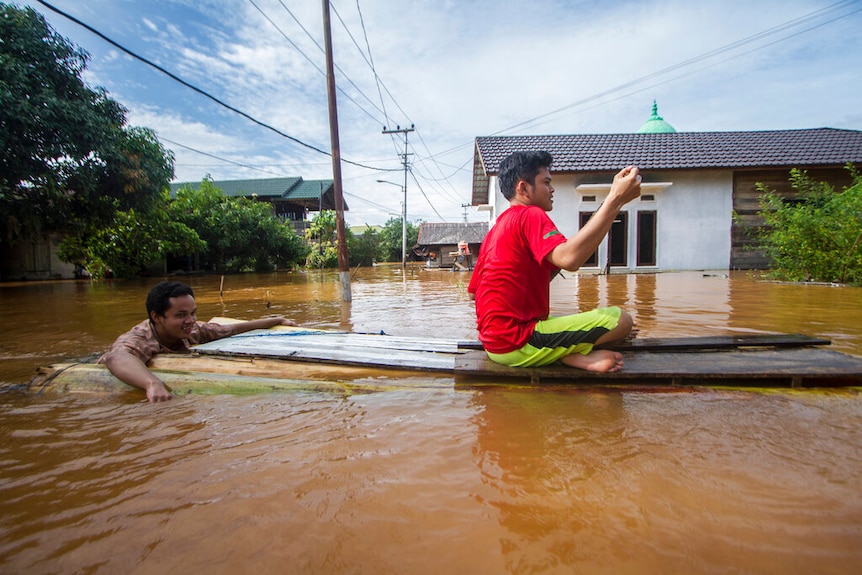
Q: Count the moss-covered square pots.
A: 0